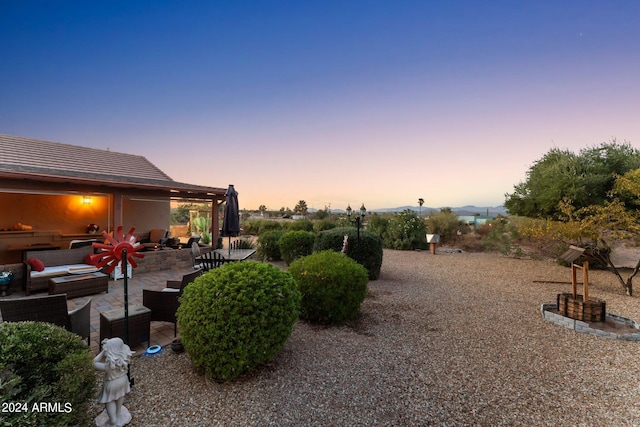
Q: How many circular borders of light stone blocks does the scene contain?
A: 1